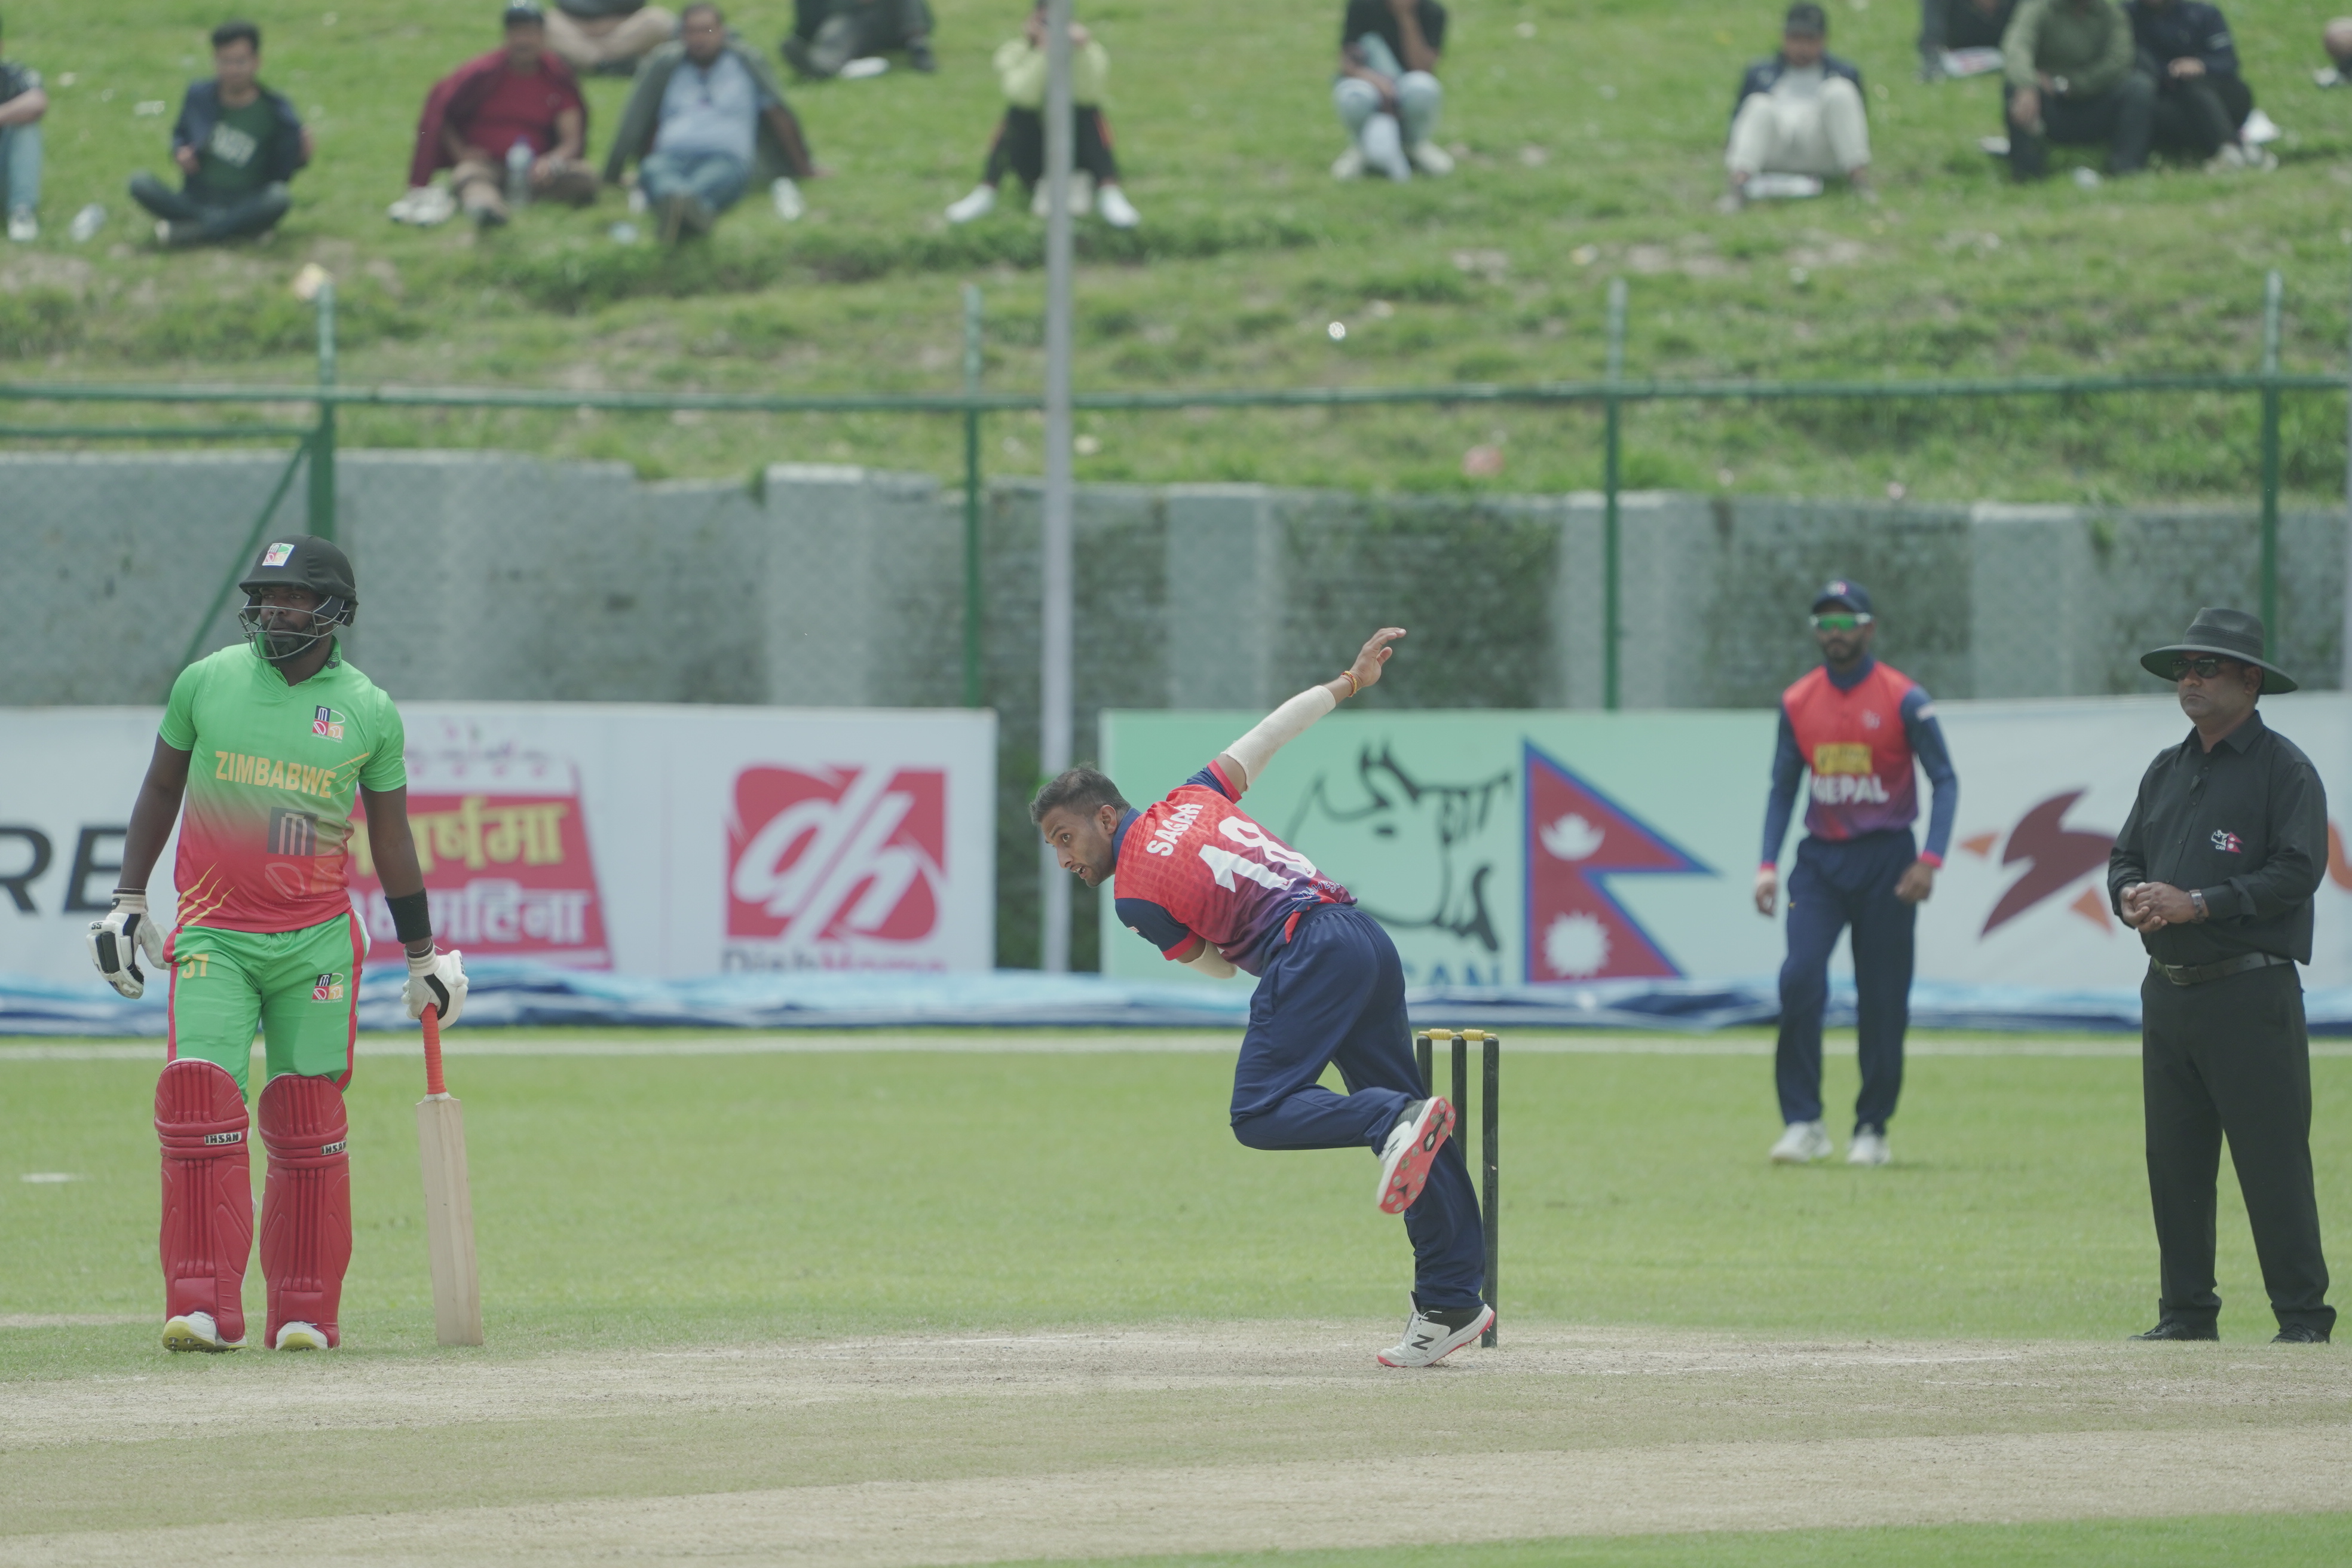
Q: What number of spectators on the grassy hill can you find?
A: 13